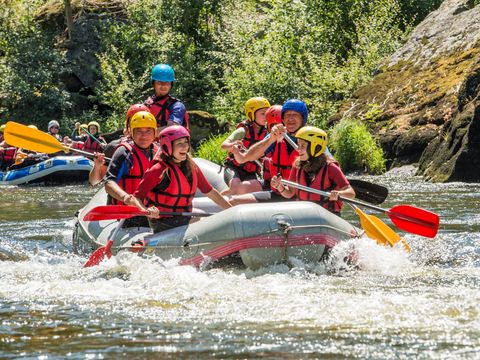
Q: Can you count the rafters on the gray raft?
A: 8